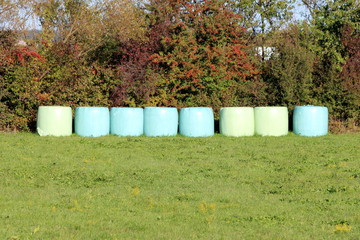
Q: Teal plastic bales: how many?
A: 5